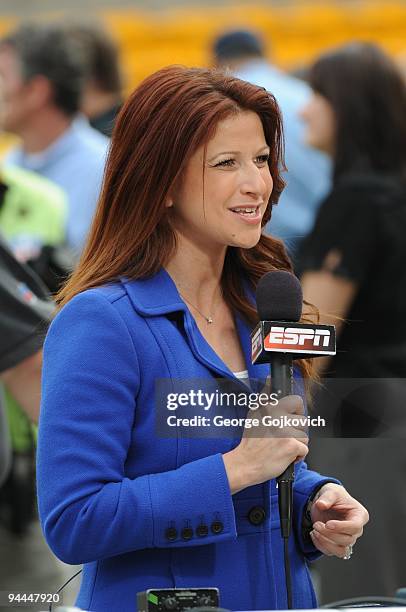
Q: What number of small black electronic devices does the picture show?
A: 1